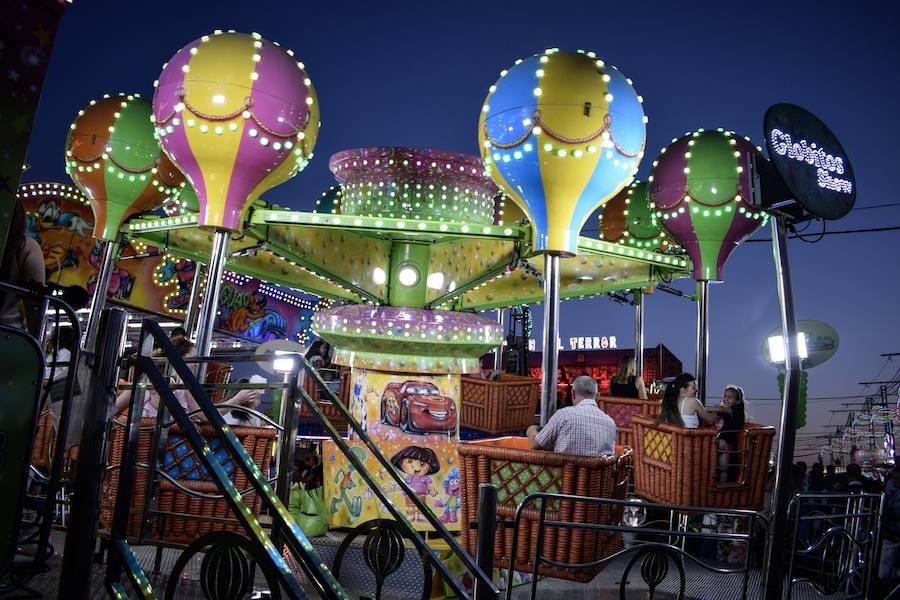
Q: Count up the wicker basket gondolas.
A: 8